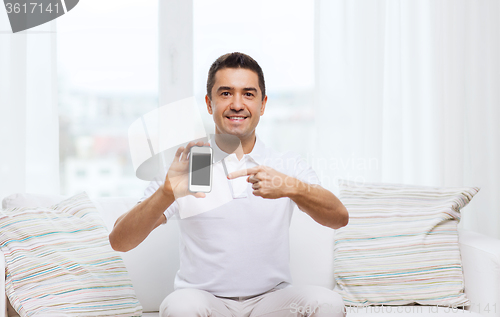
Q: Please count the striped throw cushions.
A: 2